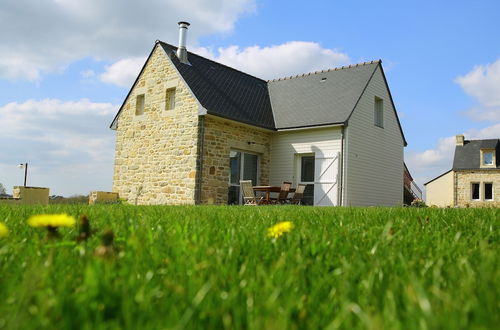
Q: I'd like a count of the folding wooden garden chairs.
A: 3